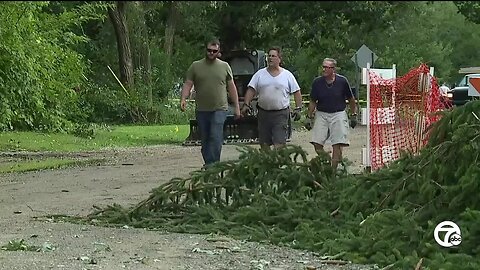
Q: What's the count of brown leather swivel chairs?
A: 0